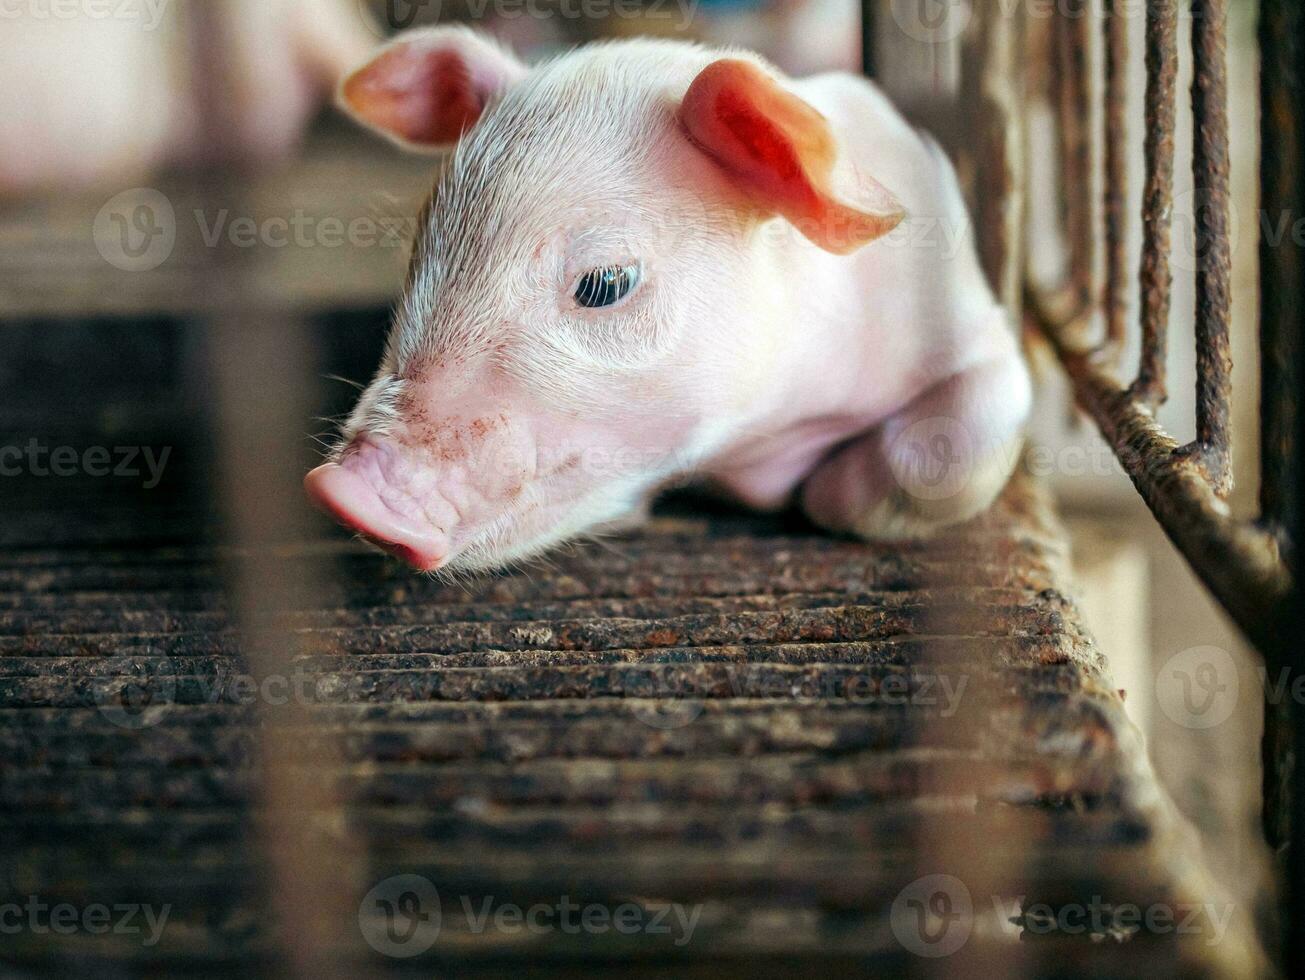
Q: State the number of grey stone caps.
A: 0